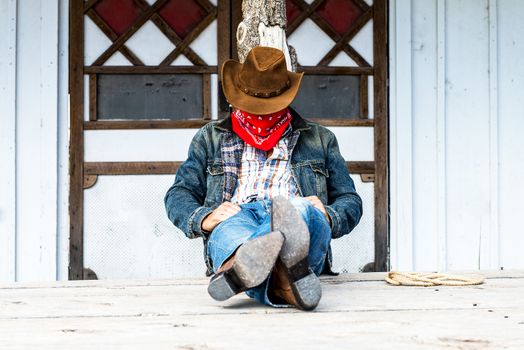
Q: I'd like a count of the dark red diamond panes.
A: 4